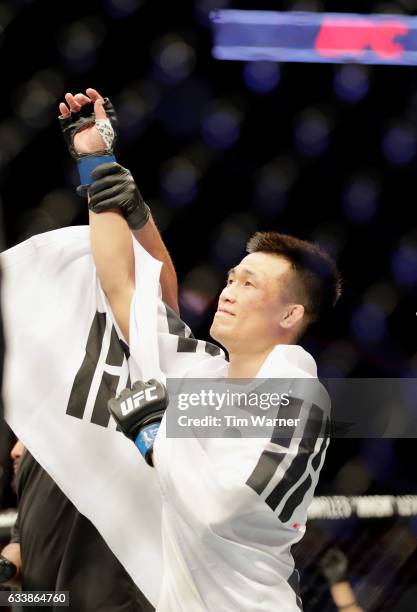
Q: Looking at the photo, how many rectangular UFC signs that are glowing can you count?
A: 1